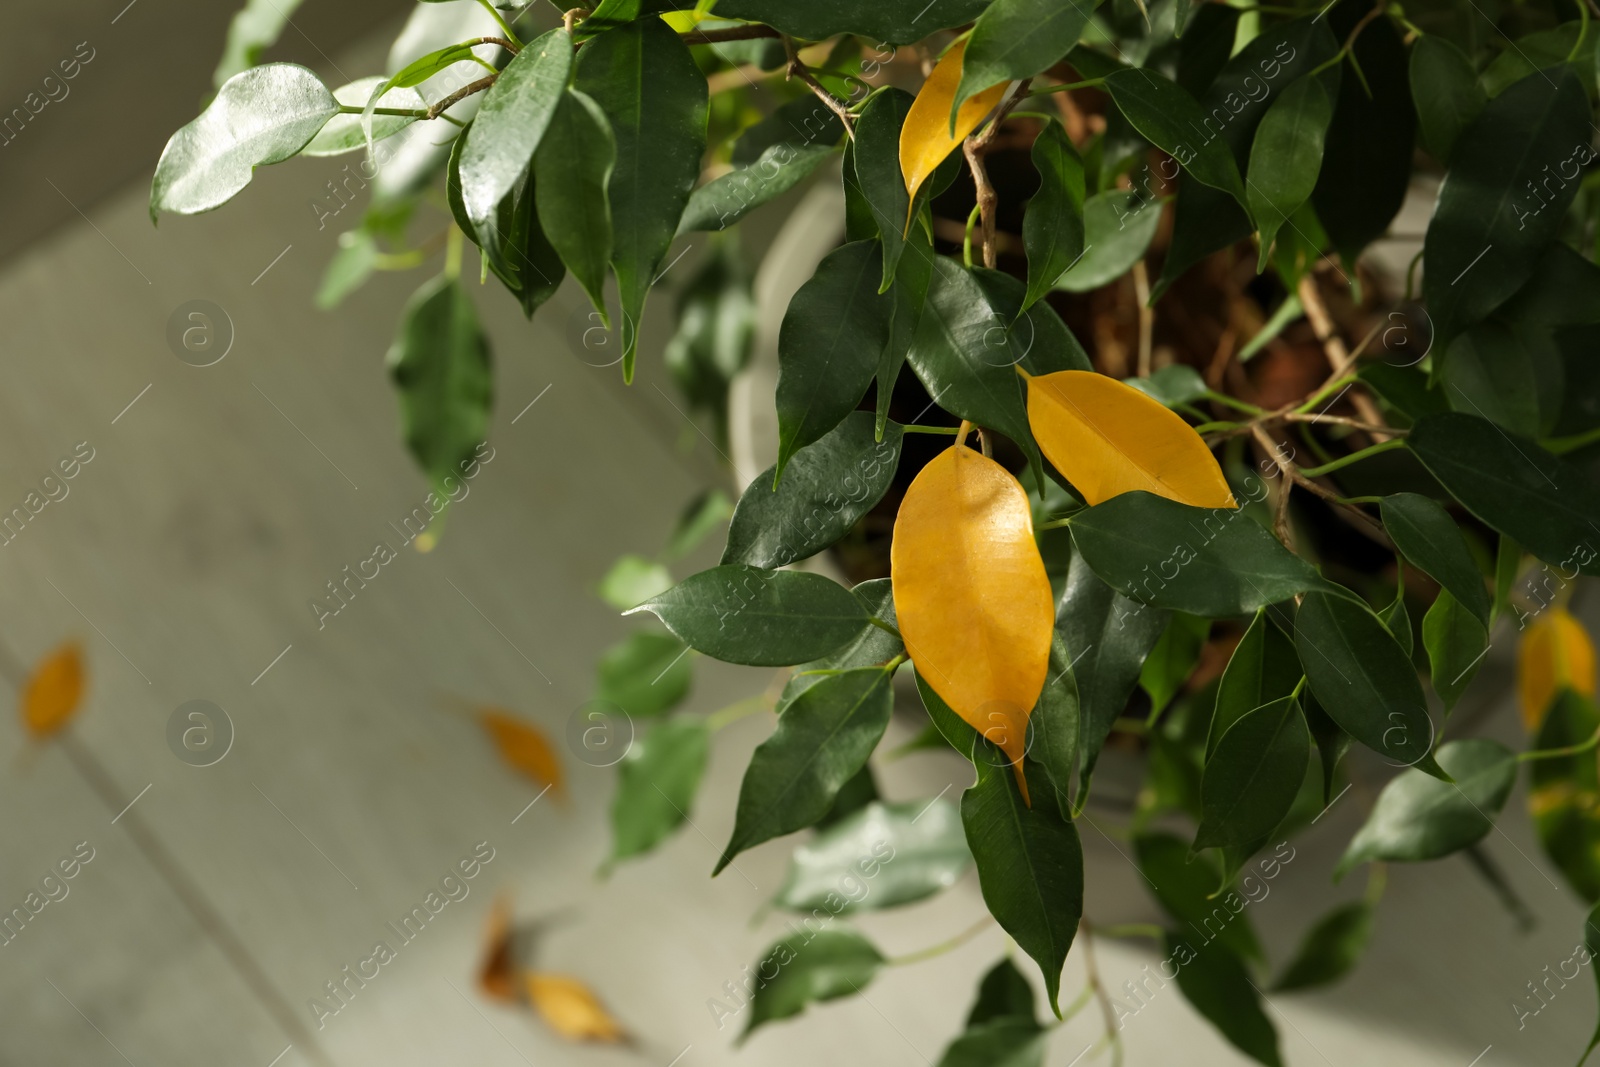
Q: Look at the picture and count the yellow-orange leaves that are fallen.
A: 4